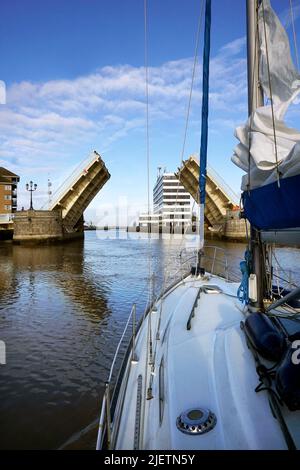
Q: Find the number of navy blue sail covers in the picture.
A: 1